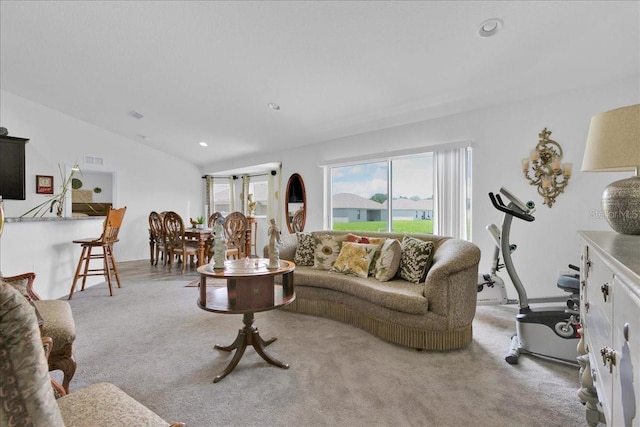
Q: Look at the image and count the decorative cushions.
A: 6